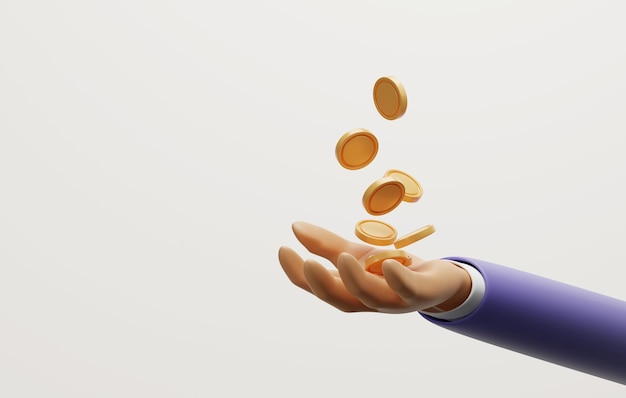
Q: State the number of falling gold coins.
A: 7